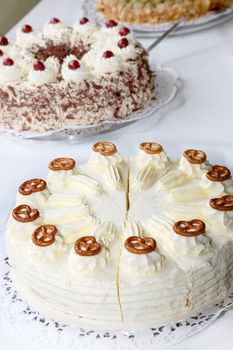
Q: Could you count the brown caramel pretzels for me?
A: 12